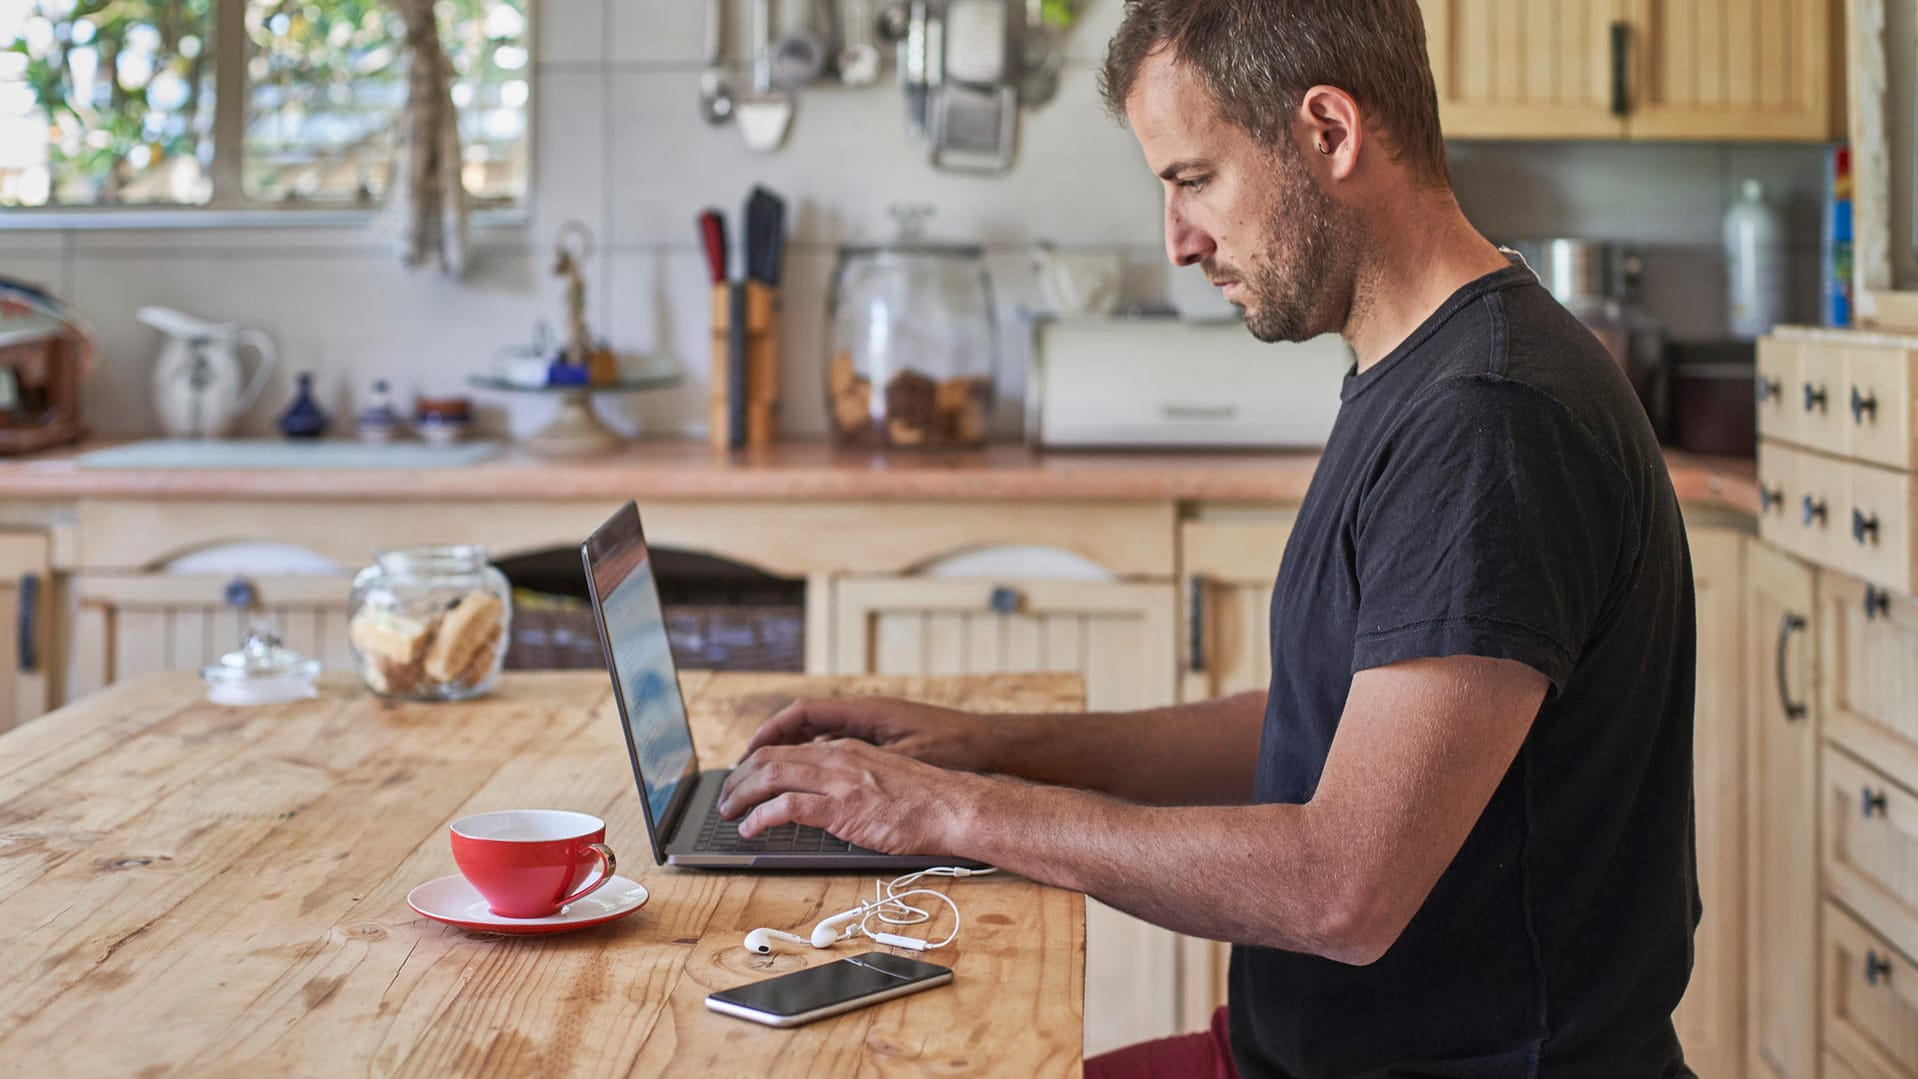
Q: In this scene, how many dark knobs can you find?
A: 11